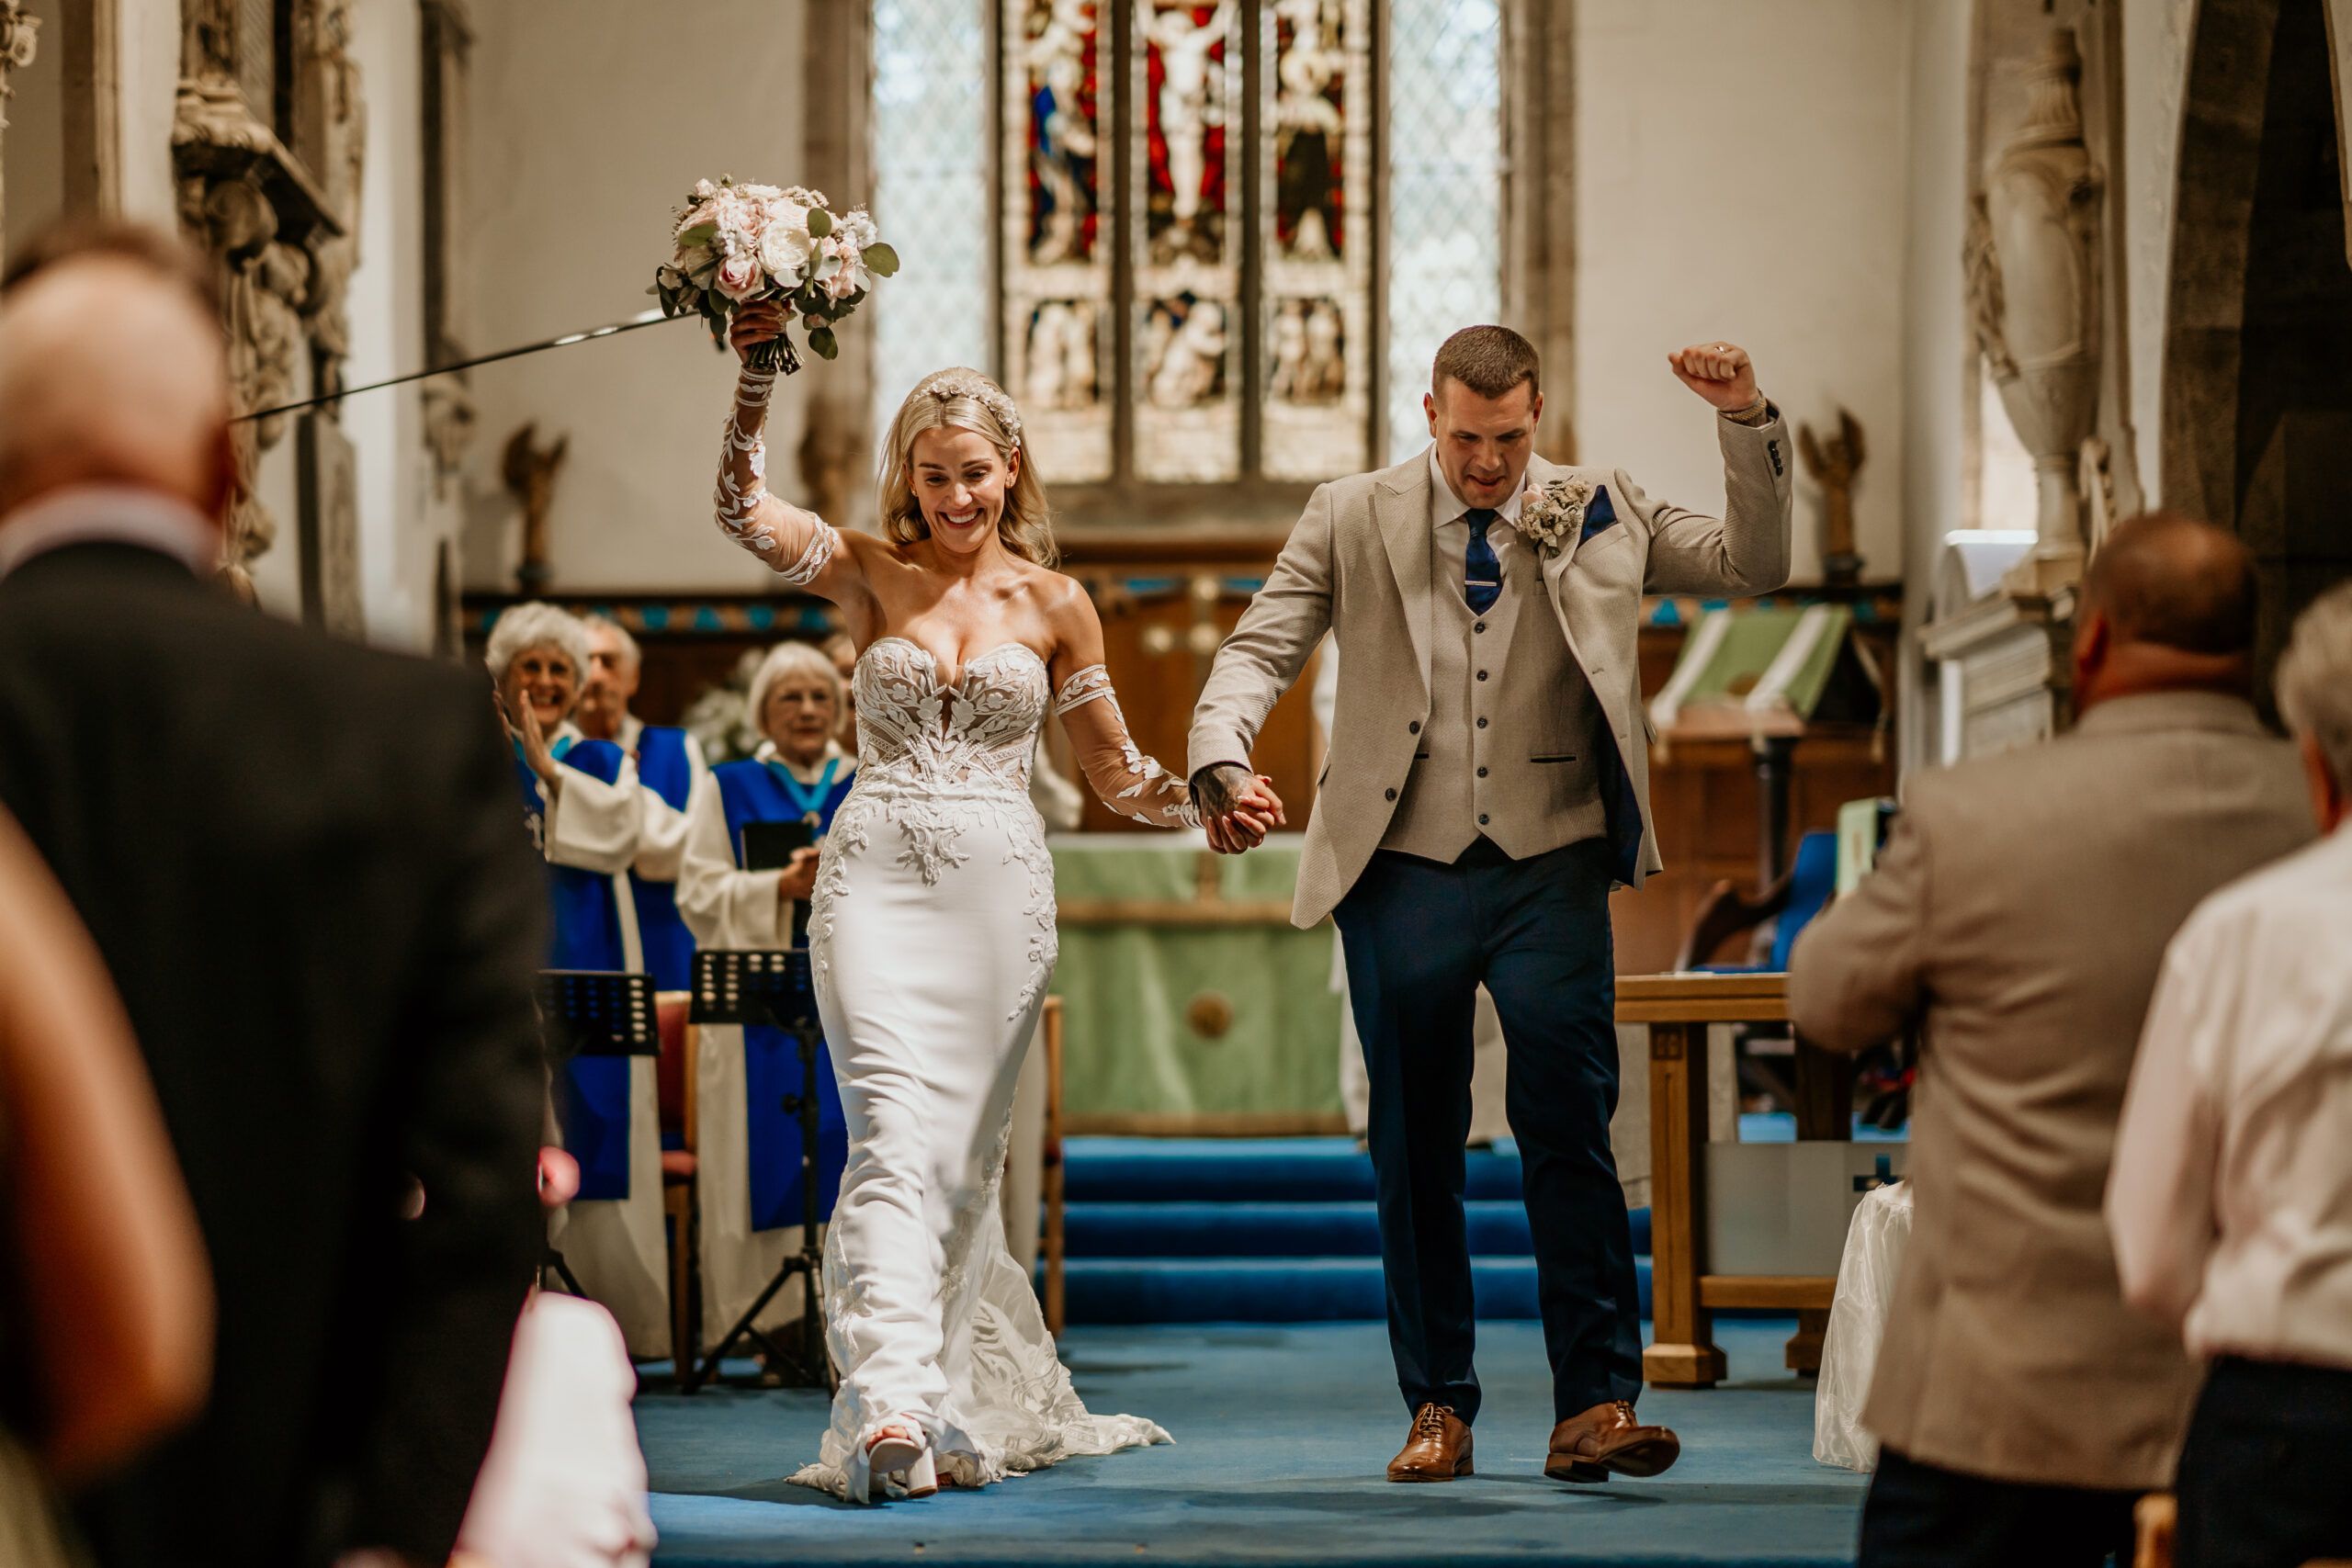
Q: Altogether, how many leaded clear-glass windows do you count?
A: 2